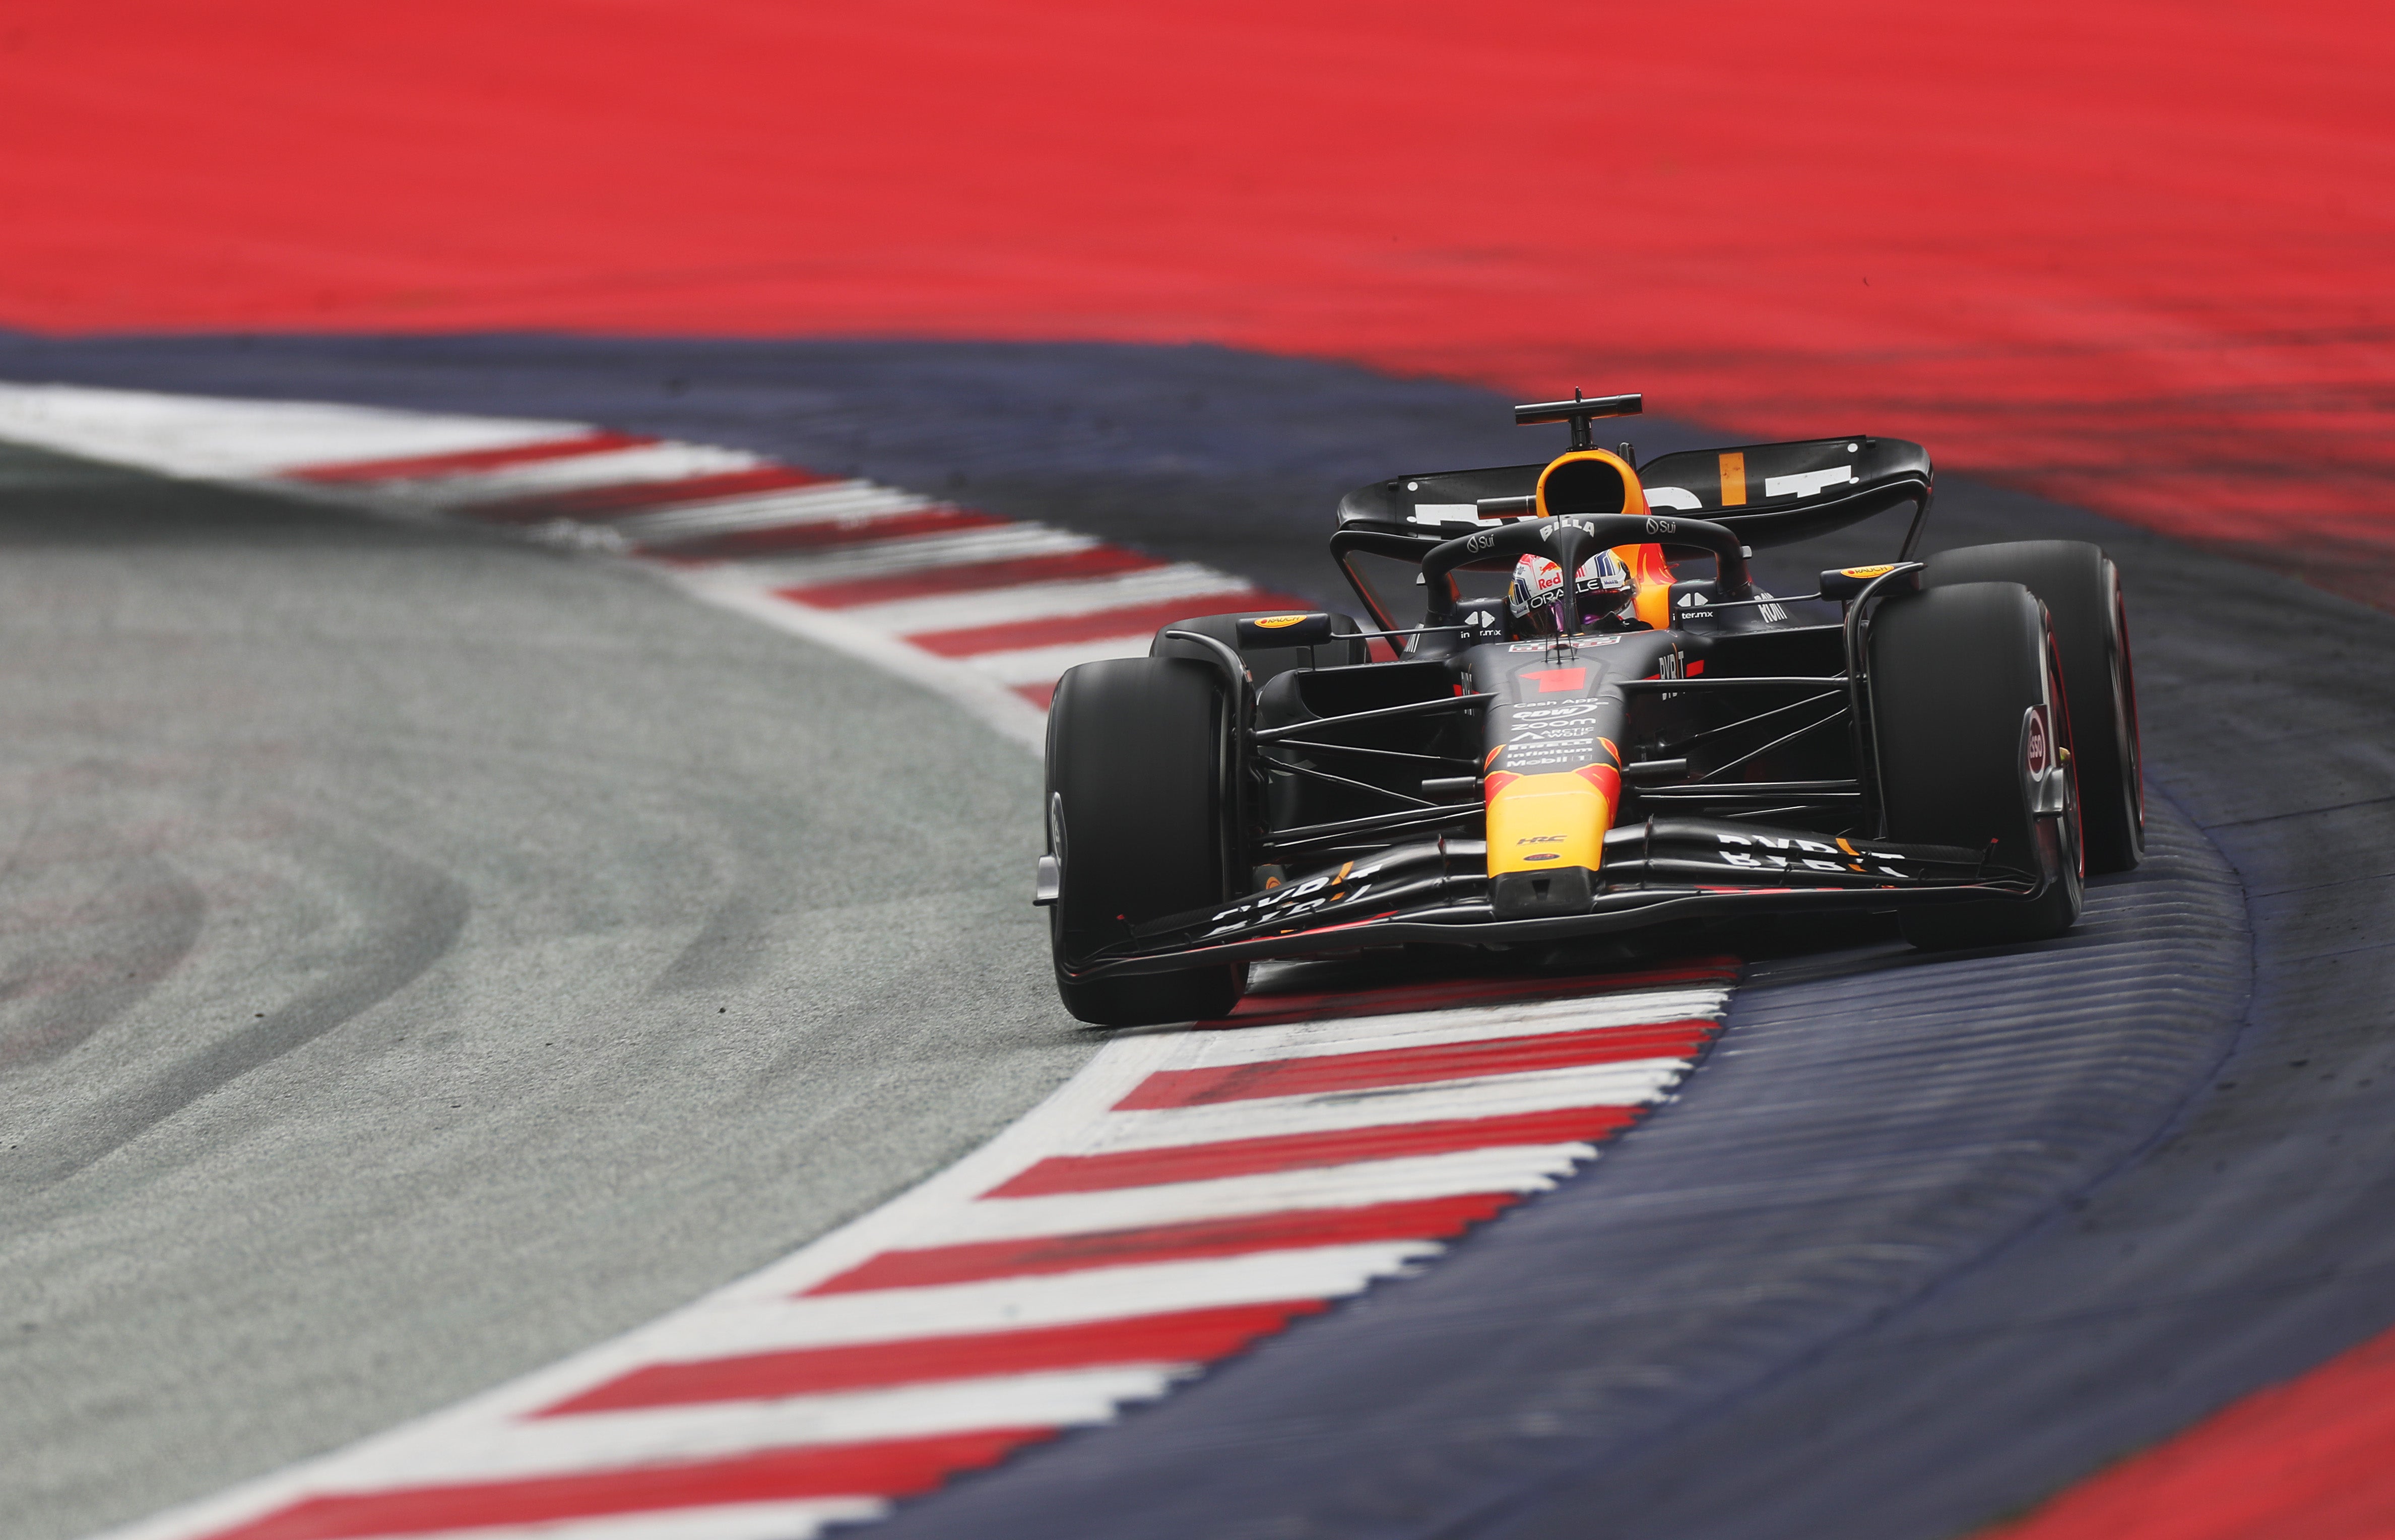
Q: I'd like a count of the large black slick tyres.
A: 4